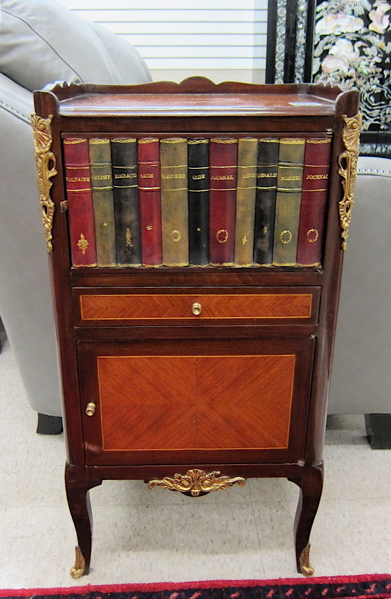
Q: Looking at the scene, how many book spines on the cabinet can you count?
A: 11